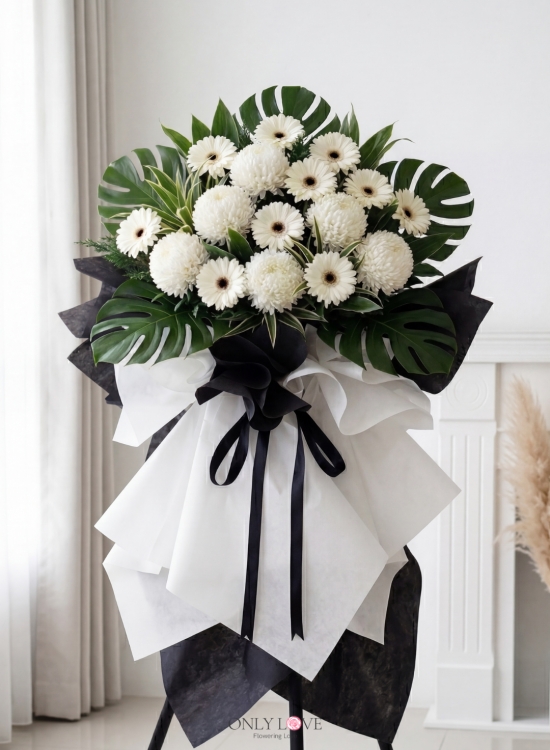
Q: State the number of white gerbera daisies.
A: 10